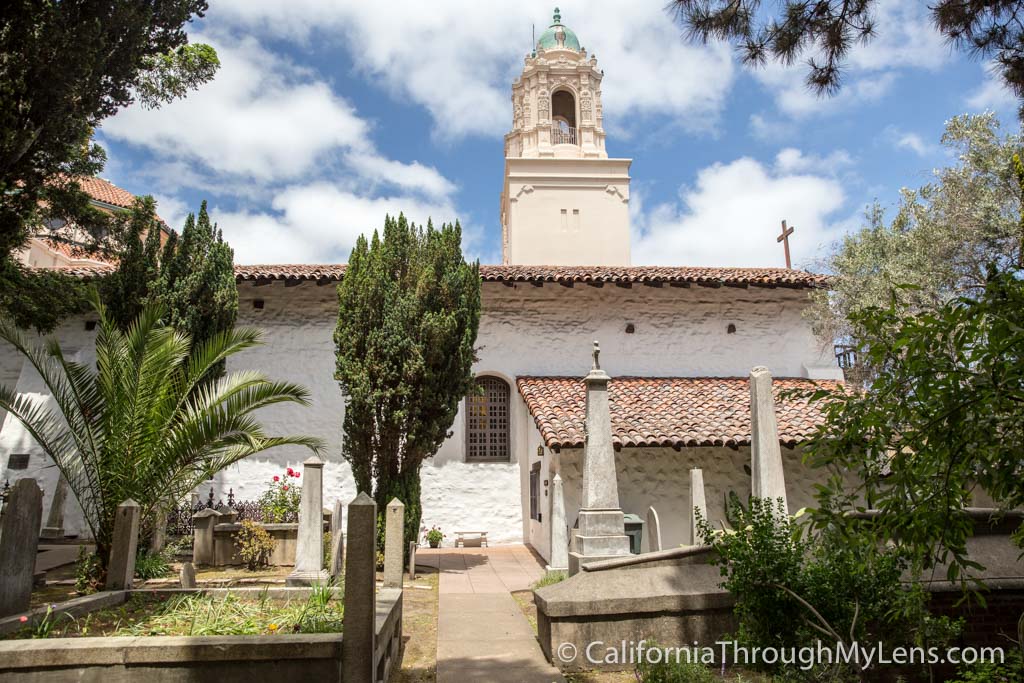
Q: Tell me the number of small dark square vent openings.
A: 4